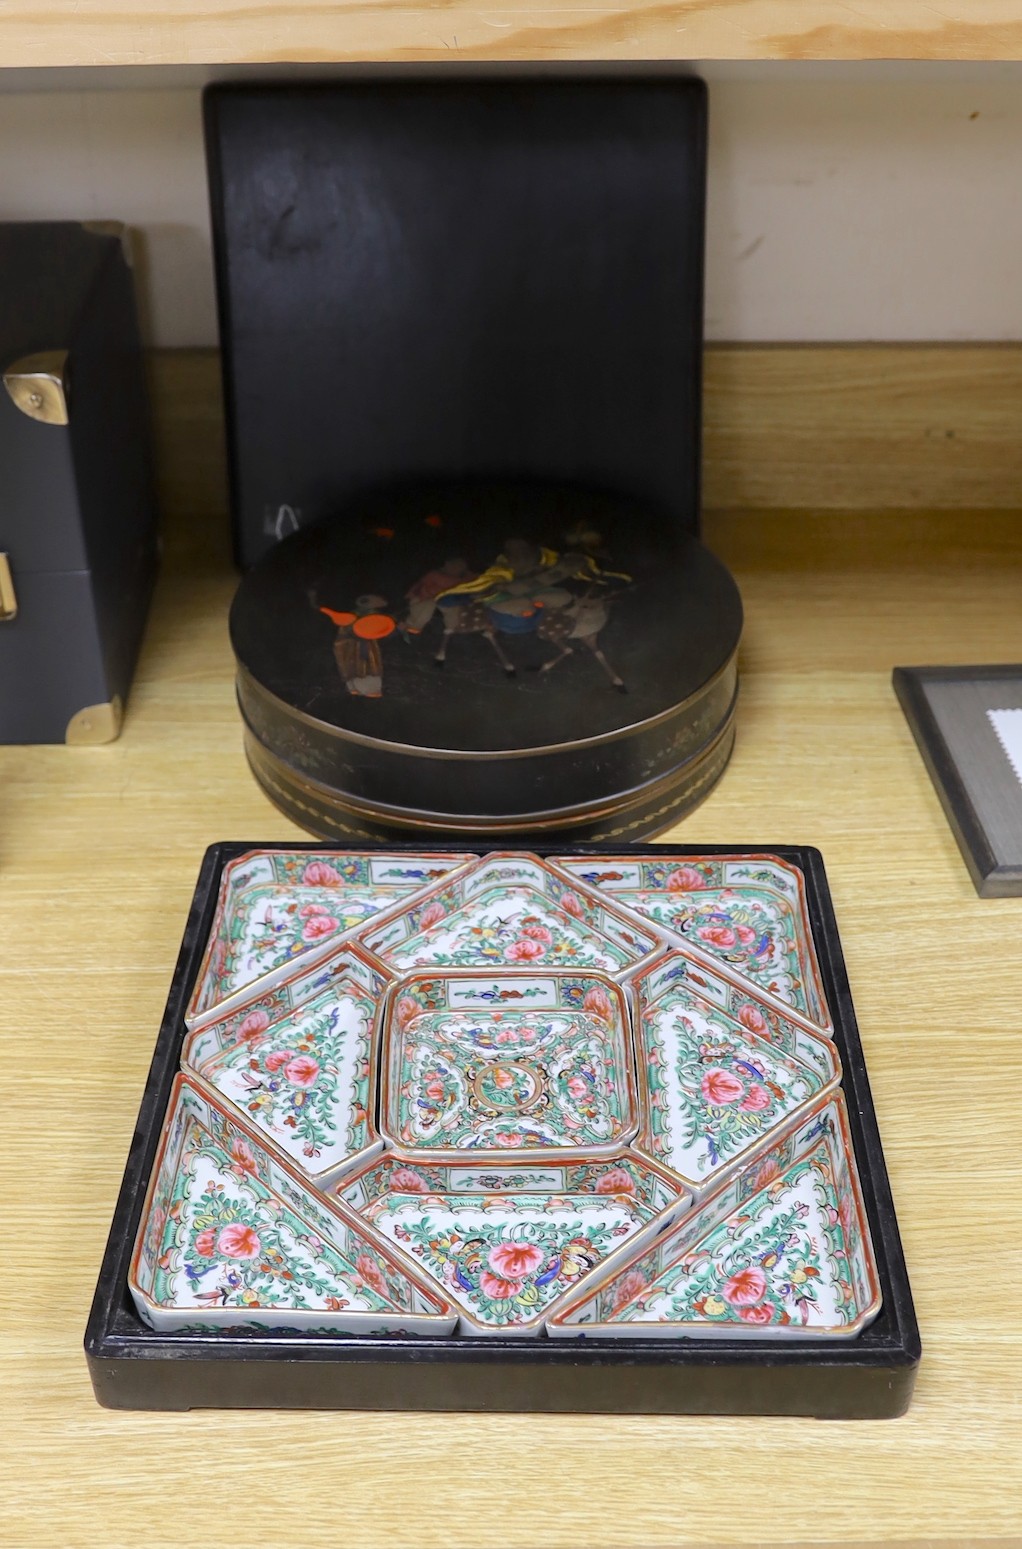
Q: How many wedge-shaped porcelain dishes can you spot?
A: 8